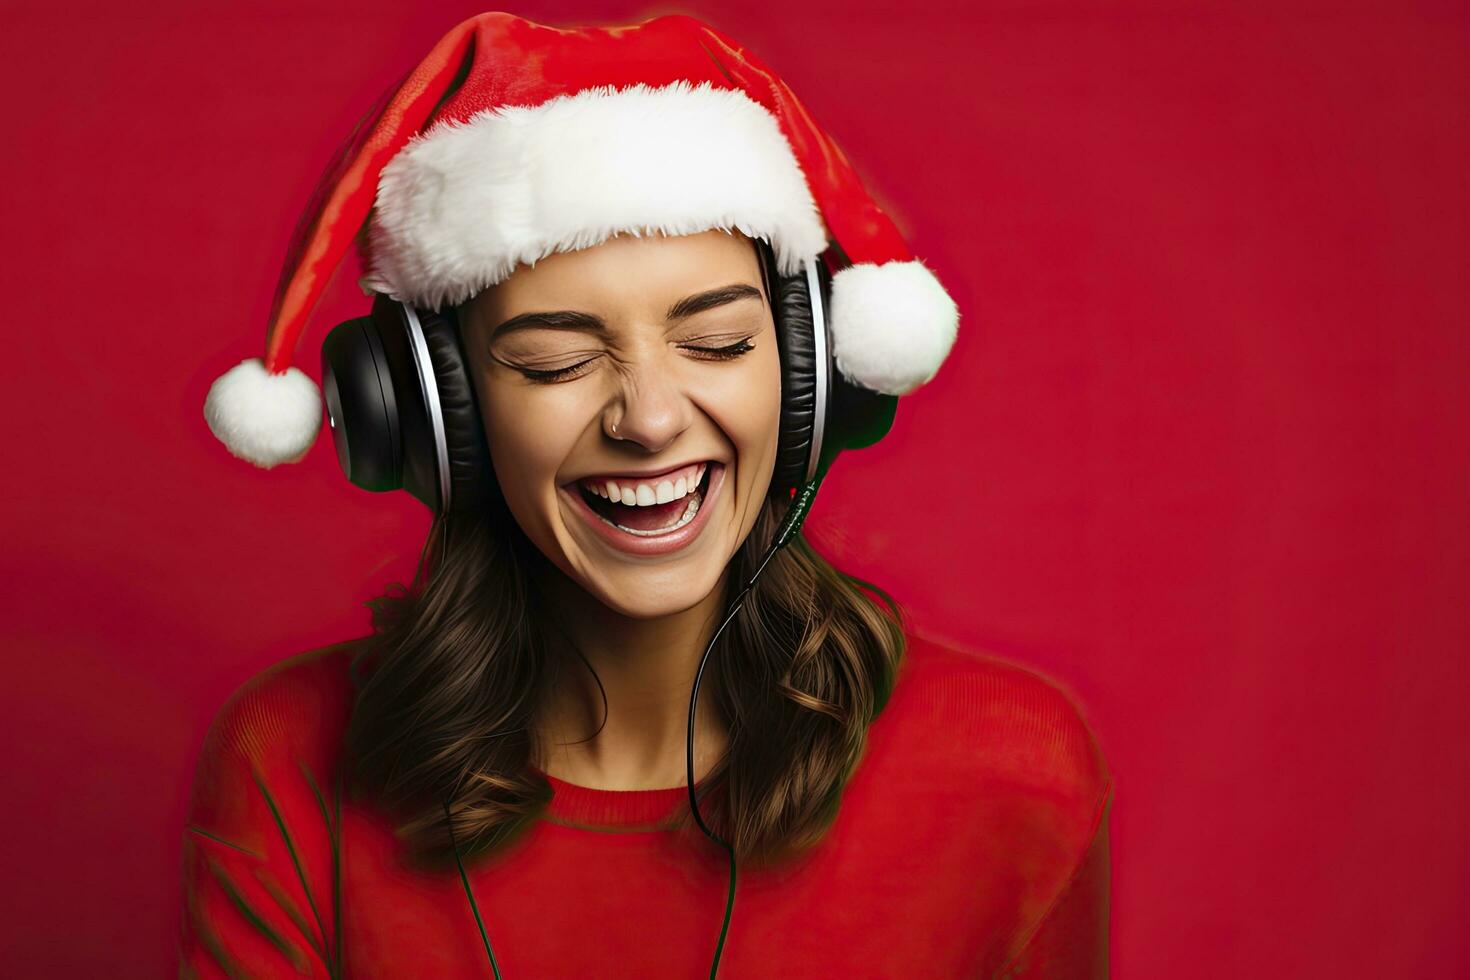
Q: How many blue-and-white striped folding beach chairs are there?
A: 0